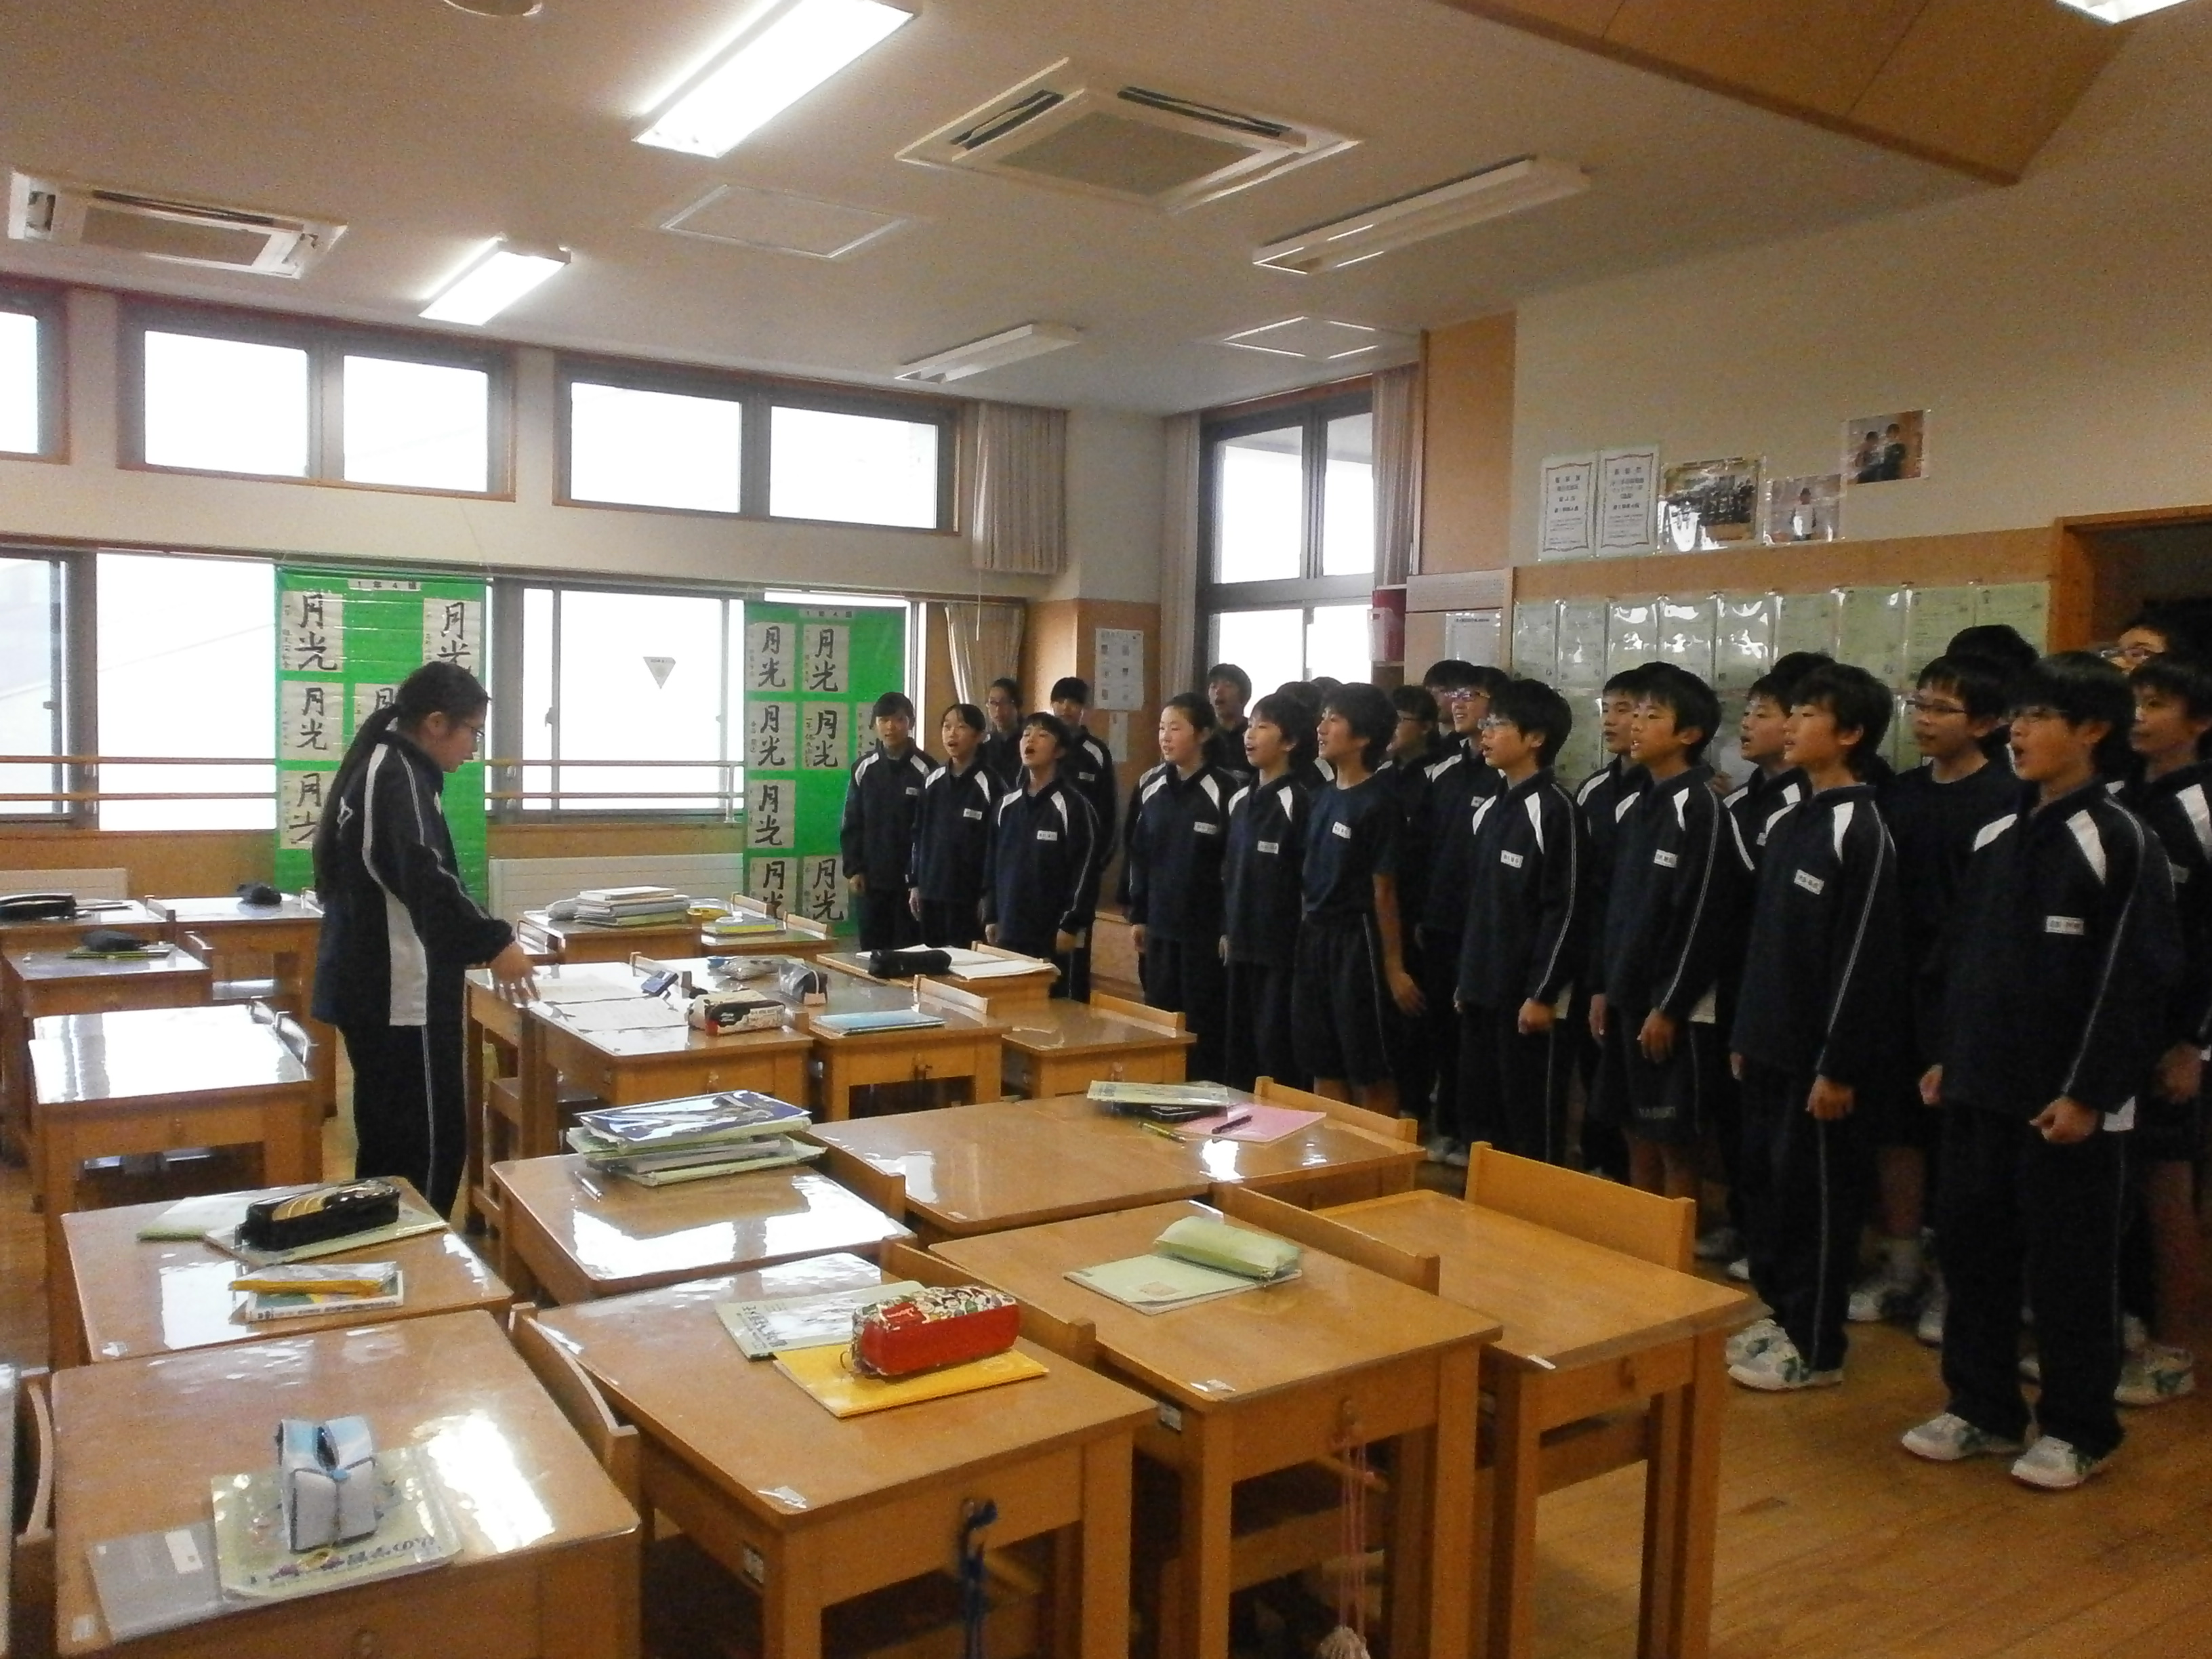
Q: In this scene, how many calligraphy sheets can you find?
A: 13